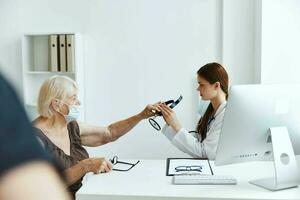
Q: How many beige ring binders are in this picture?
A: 3